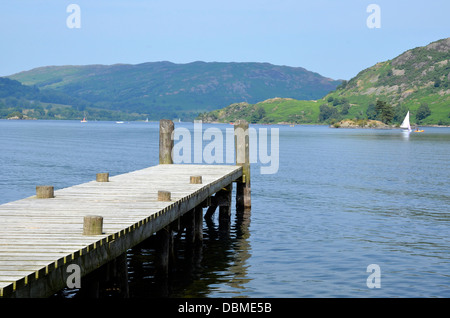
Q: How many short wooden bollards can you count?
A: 5